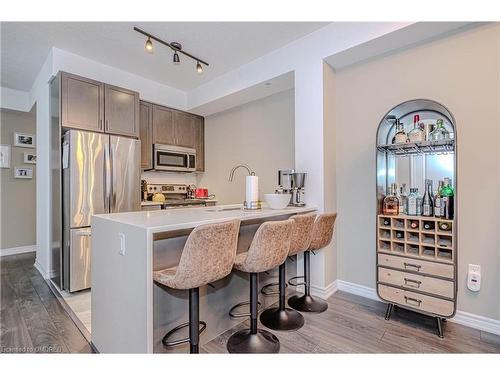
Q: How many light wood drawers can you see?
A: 3